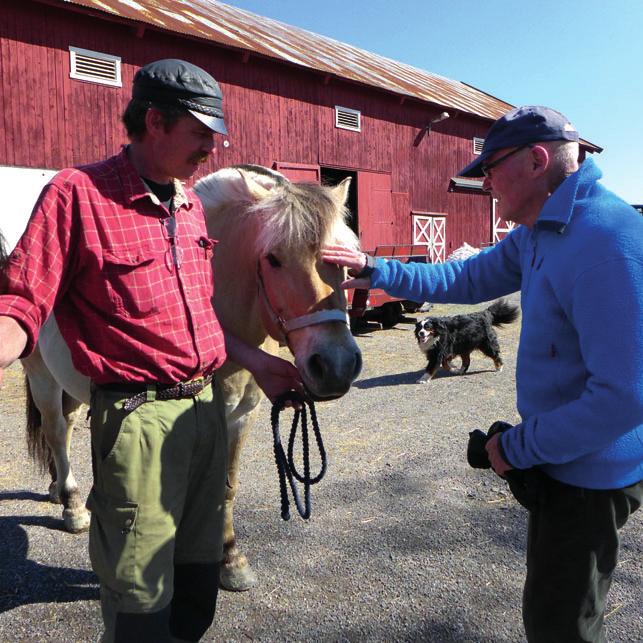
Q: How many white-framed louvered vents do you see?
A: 3